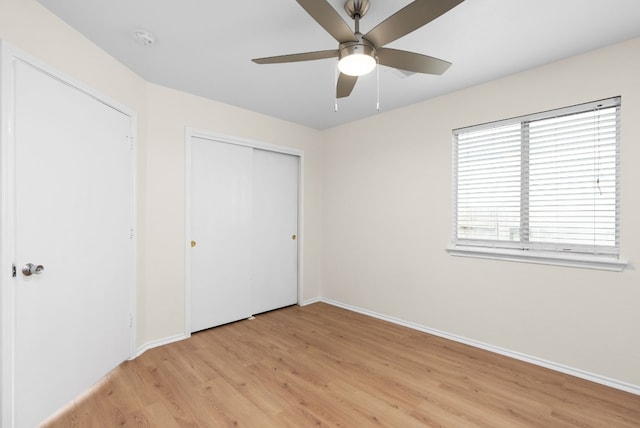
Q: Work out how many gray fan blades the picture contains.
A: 5